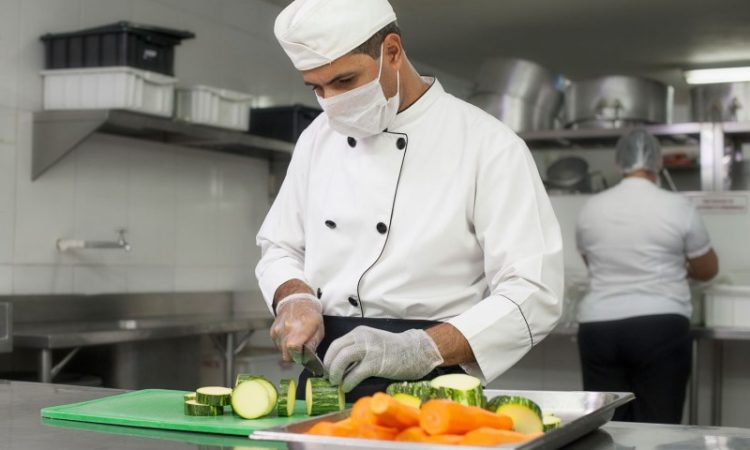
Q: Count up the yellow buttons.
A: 0